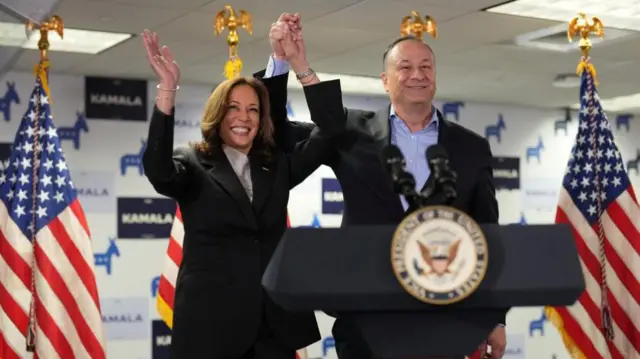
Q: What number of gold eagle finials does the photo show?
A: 4